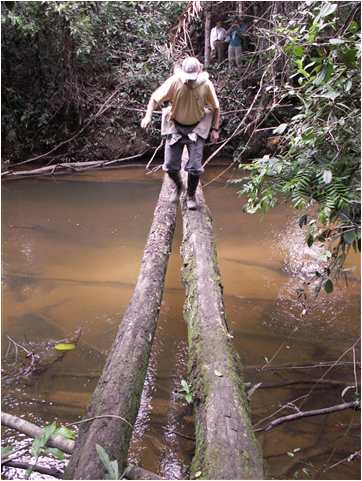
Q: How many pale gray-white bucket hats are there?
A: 1